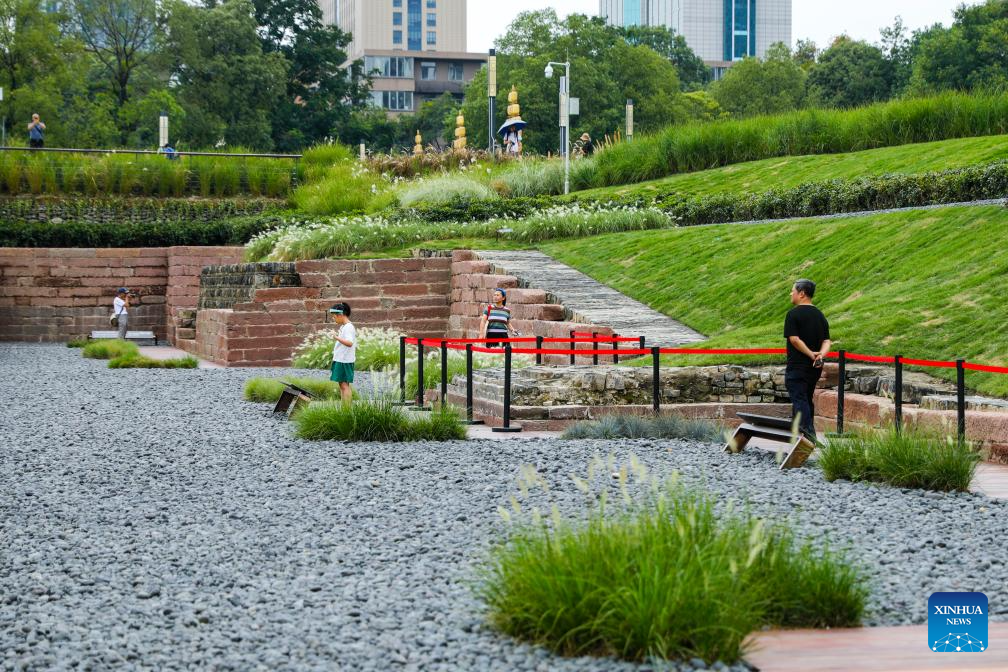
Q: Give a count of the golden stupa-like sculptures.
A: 3